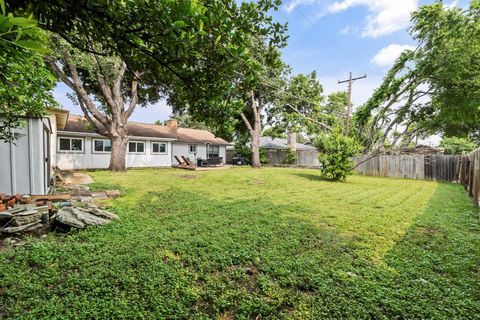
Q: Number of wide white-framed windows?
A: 4